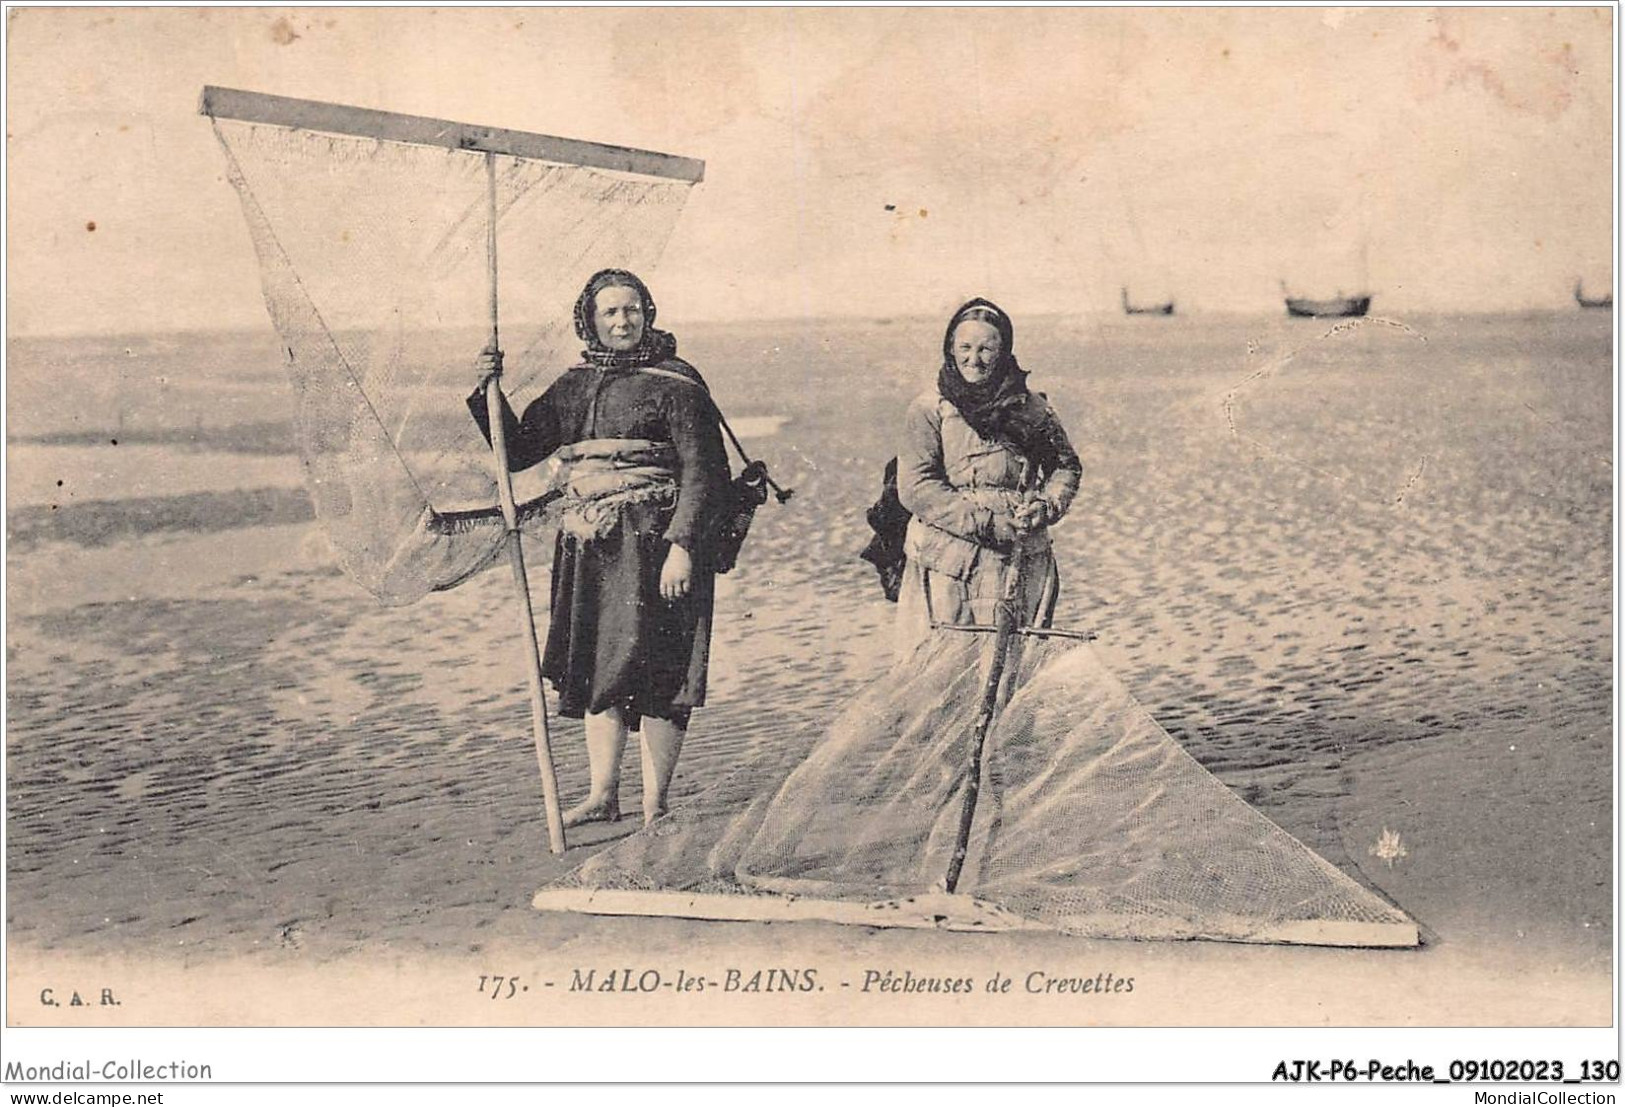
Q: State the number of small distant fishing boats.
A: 3